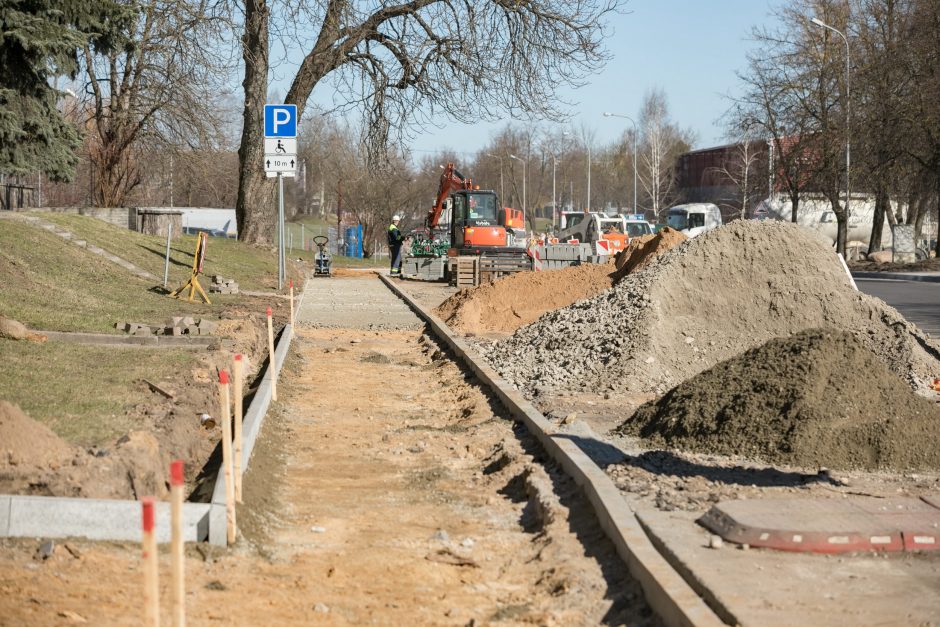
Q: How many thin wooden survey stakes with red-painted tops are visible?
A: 6